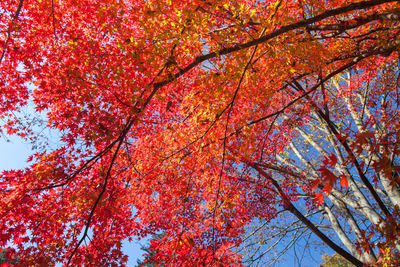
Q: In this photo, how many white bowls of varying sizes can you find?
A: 0